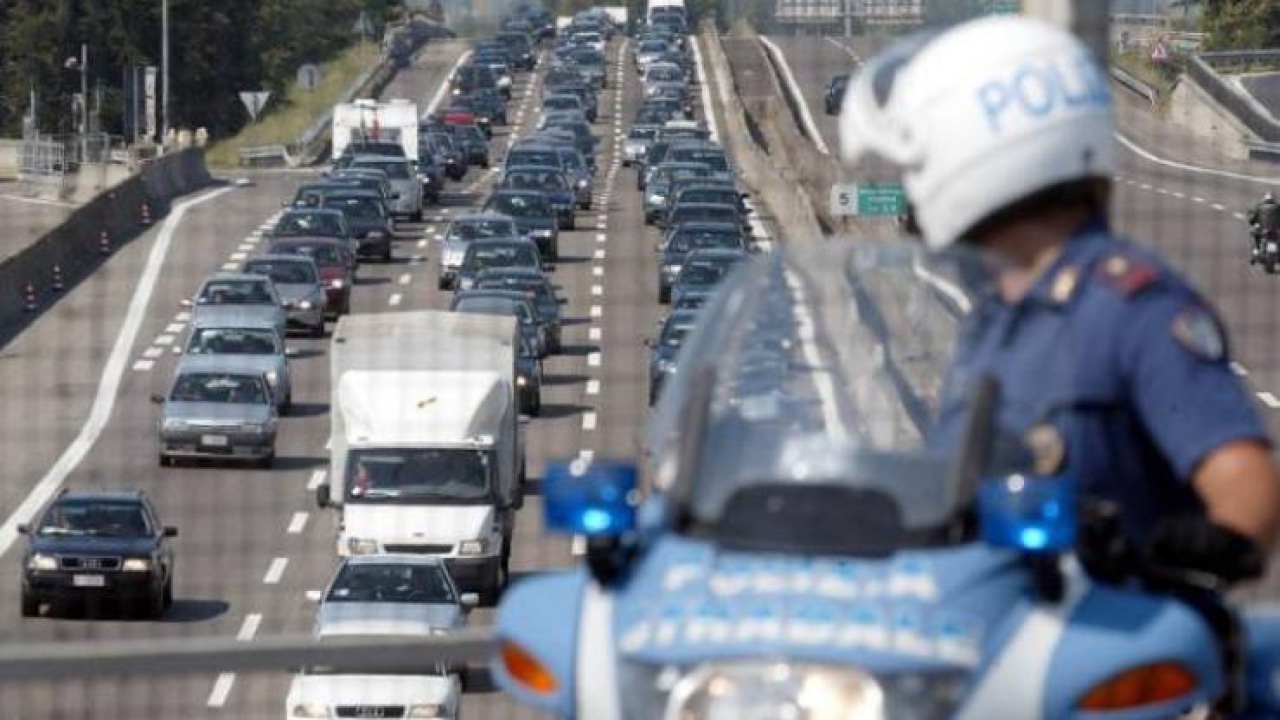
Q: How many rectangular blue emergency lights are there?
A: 2